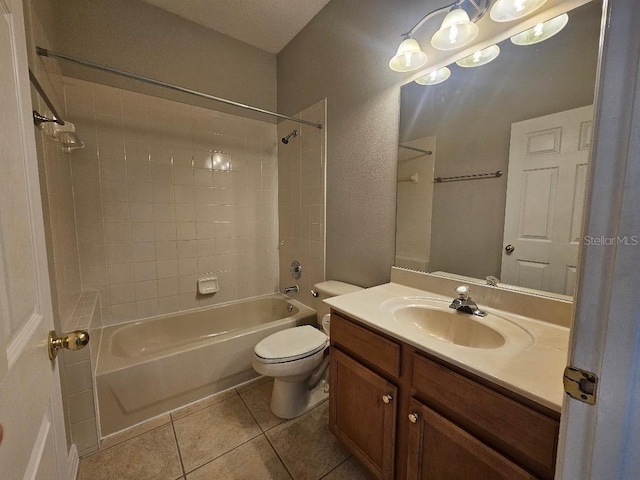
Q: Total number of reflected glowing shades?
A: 3